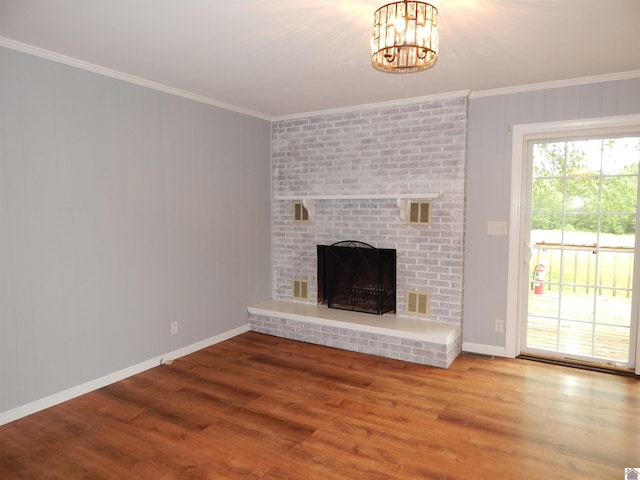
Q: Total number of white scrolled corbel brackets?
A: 2